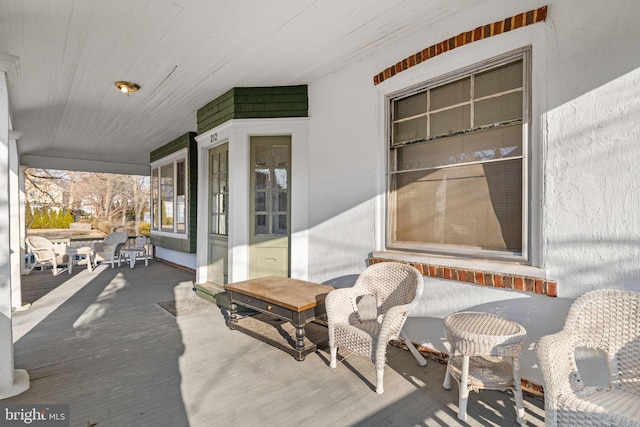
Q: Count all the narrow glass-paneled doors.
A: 2